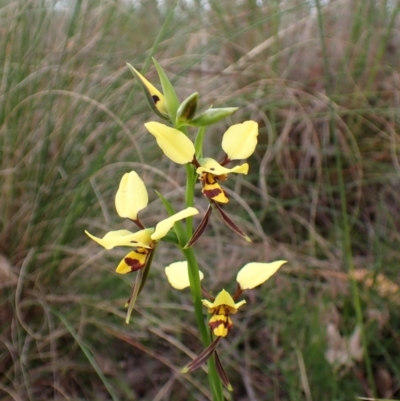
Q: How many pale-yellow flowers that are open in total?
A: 3